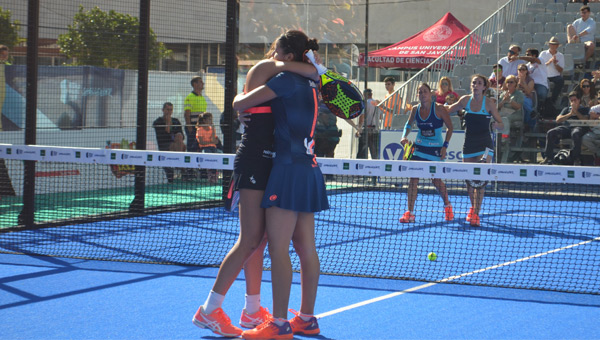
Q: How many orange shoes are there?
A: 8